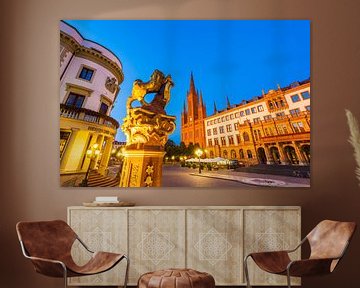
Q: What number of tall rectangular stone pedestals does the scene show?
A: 1